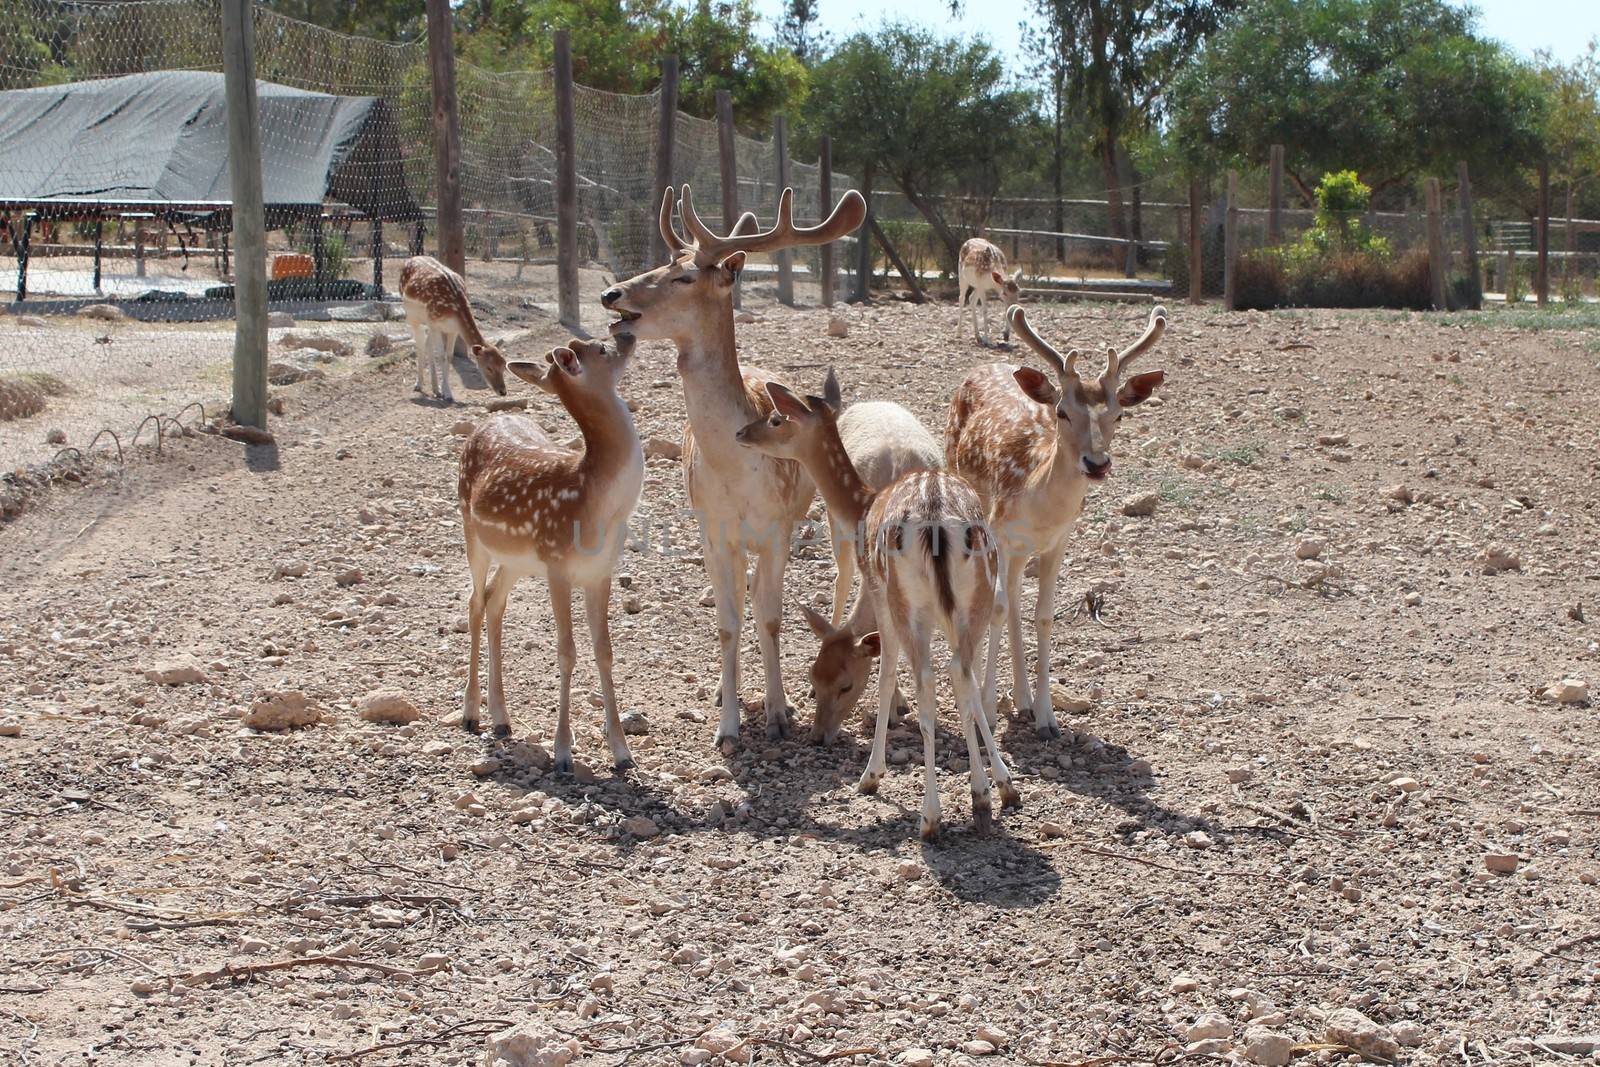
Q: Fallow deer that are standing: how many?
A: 7